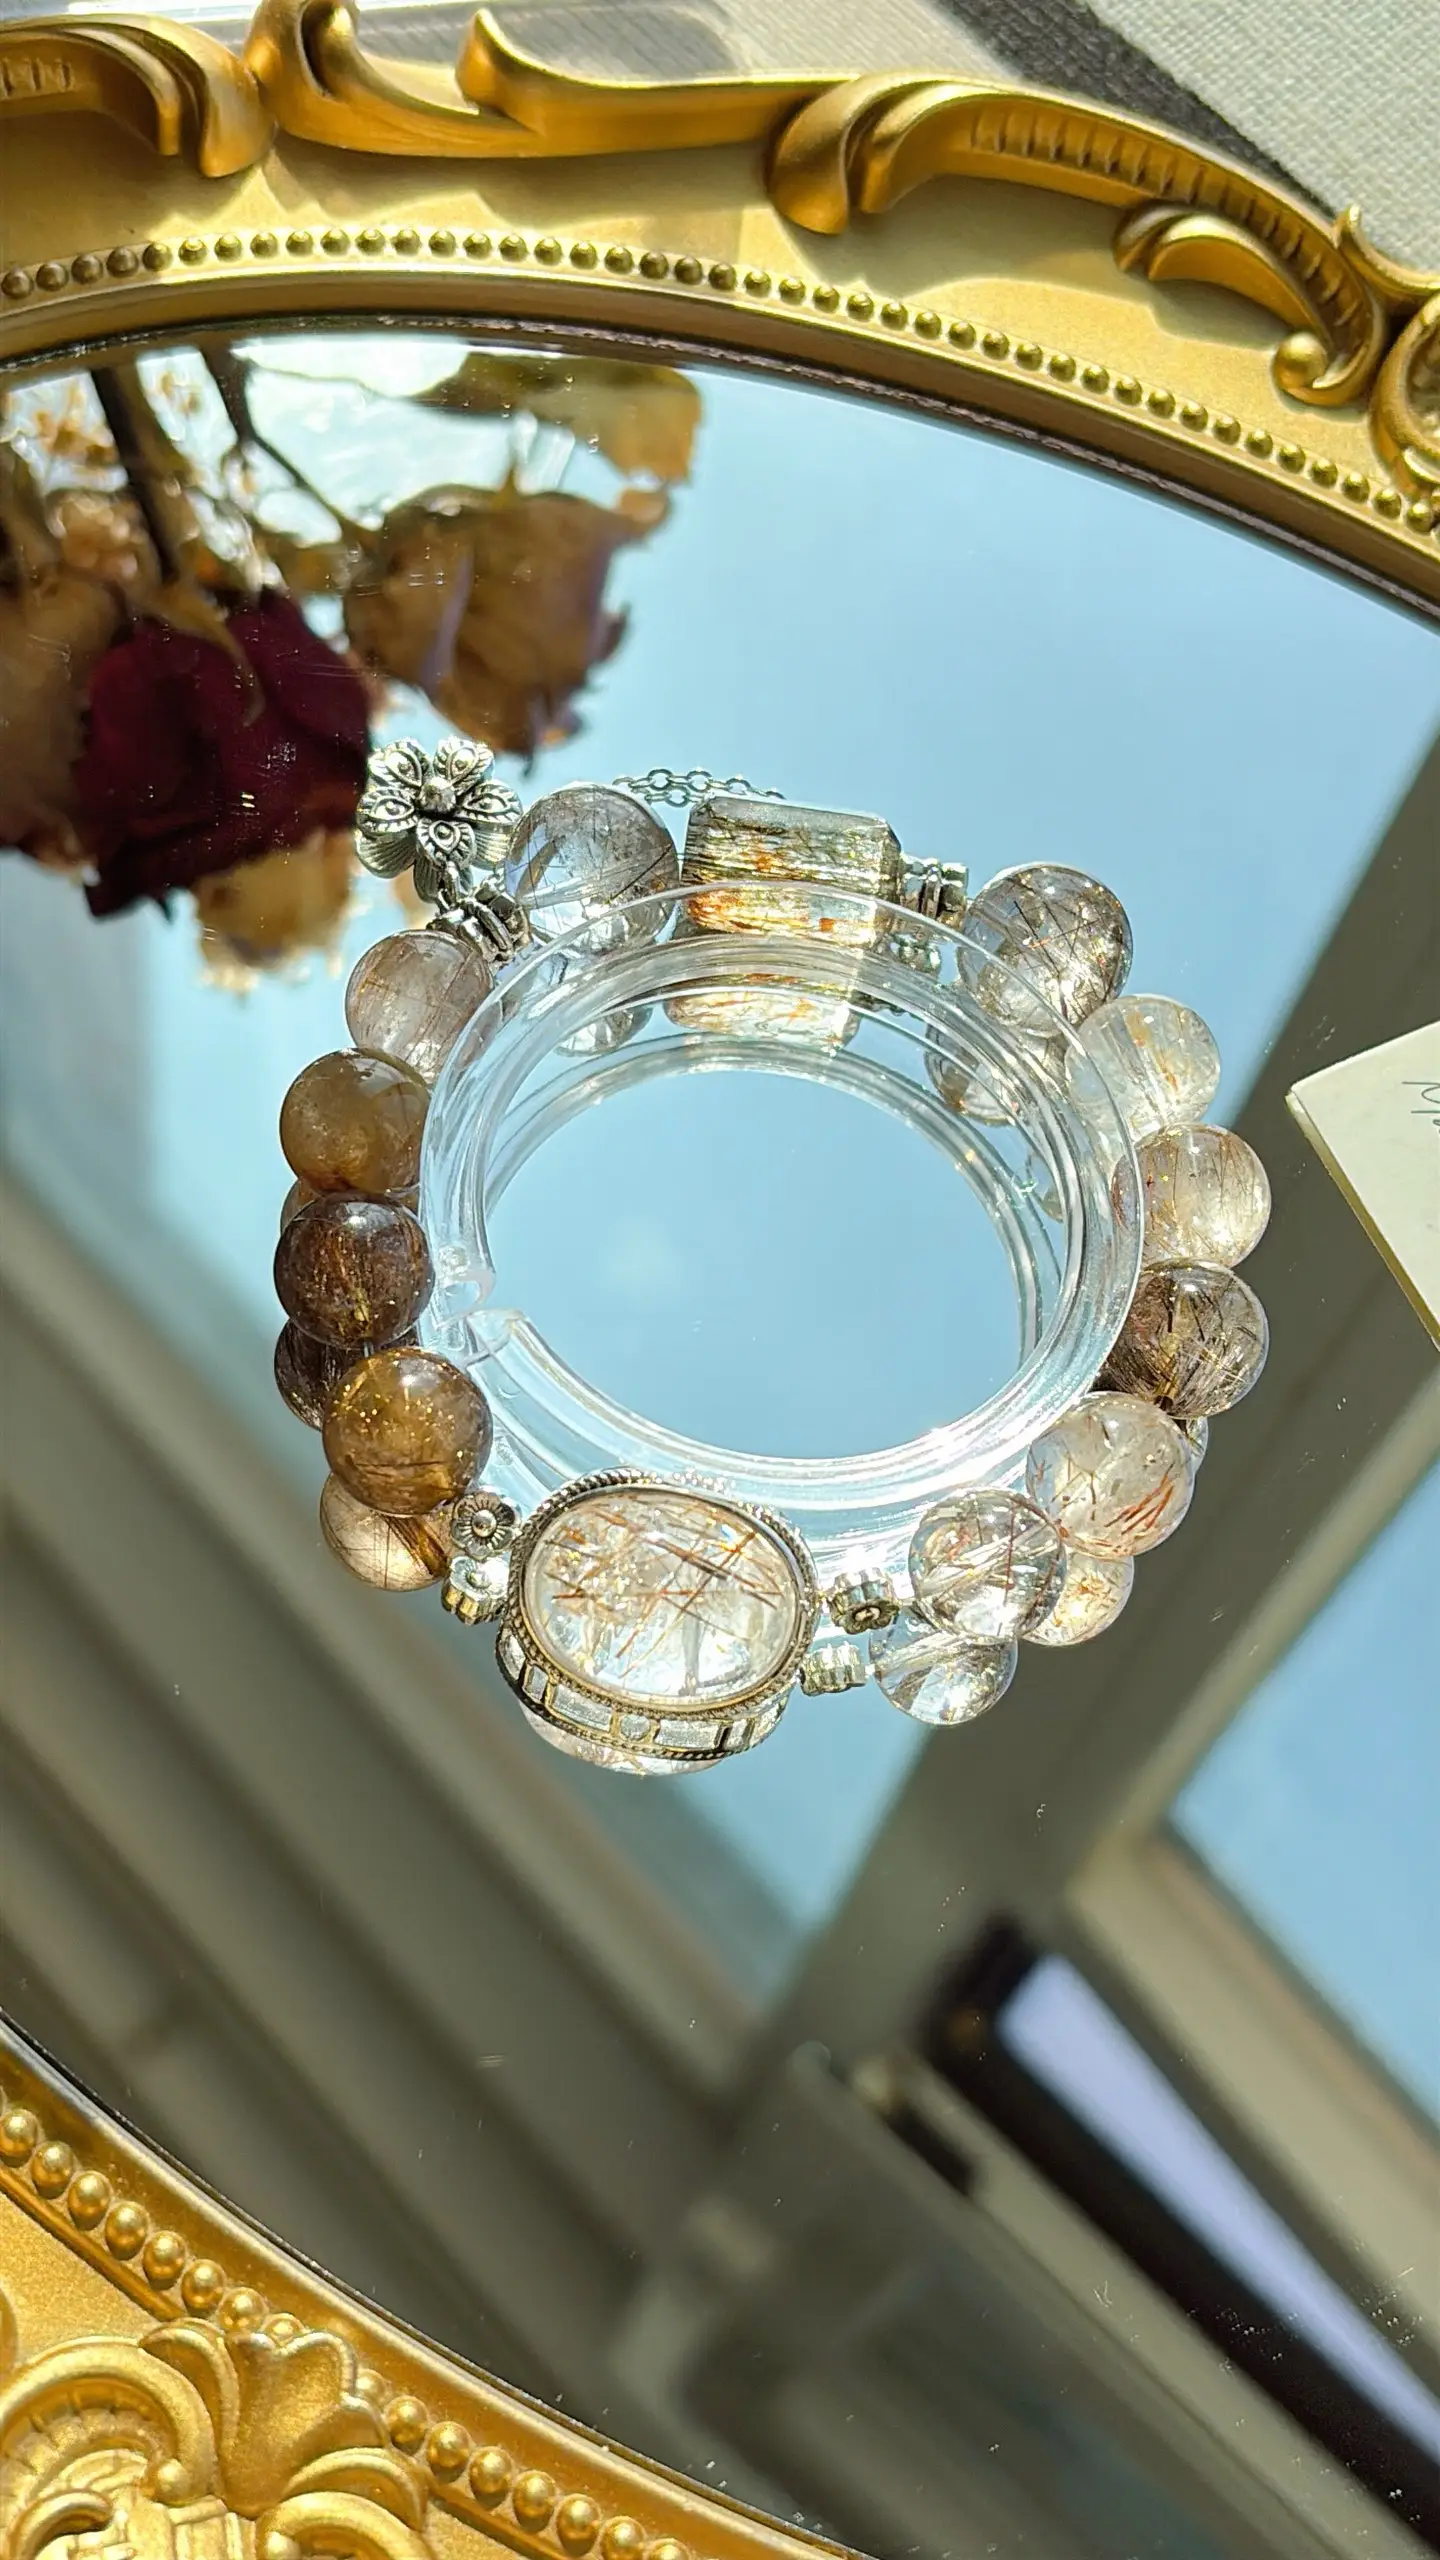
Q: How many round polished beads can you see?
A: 11